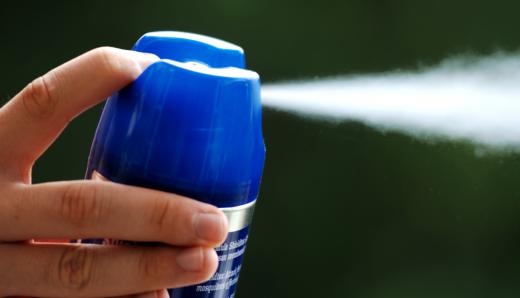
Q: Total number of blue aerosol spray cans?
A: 1